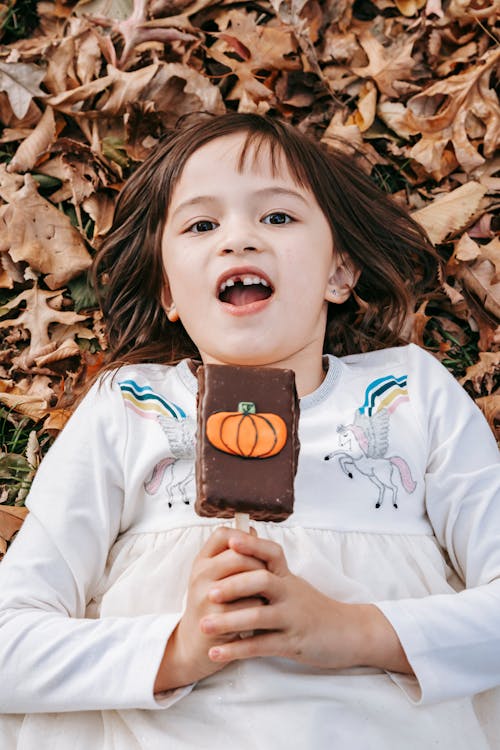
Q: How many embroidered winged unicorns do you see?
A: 2